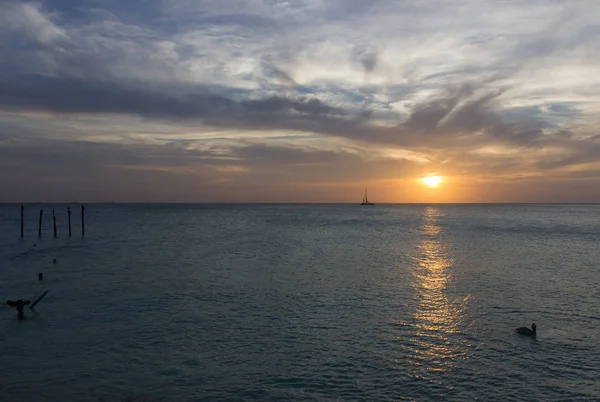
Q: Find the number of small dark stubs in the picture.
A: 2